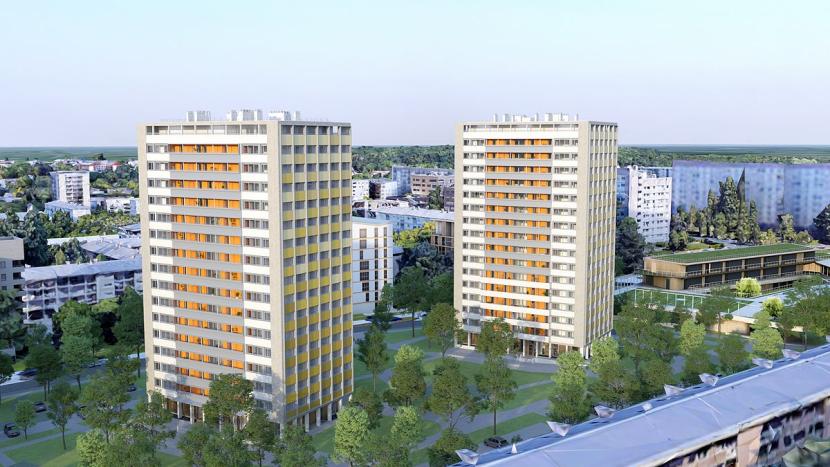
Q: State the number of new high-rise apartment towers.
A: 2